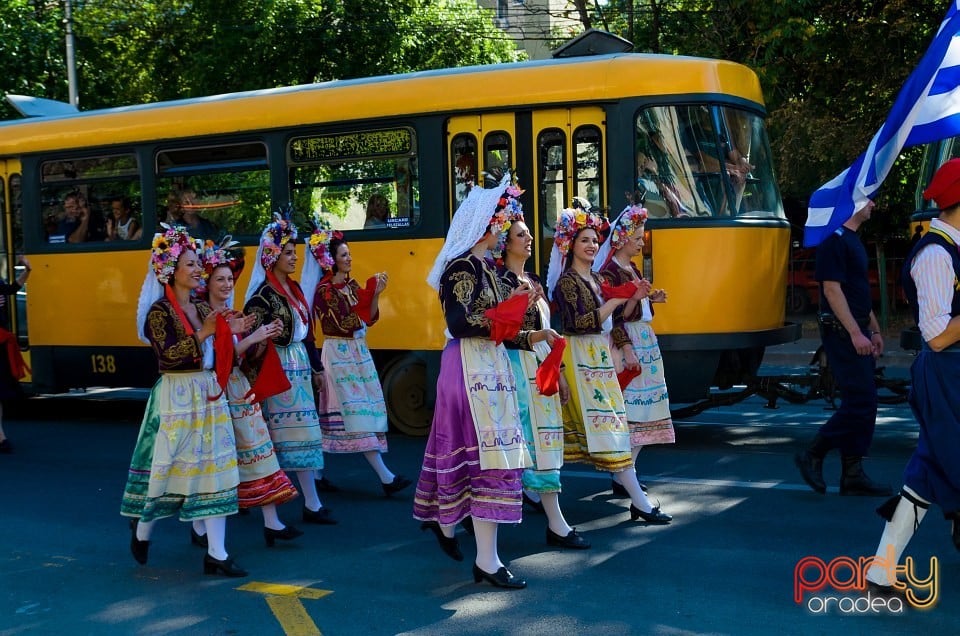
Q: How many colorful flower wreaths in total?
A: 8